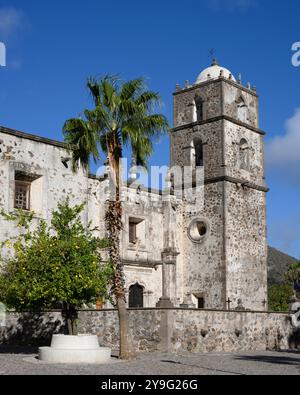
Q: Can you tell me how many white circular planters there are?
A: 1